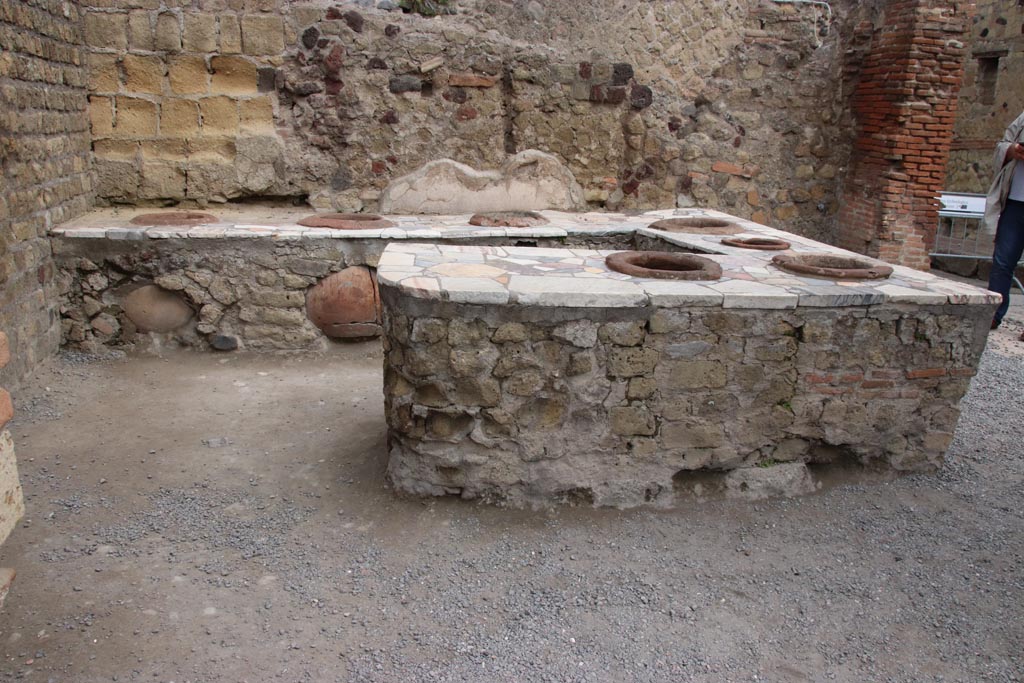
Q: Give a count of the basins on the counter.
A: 7